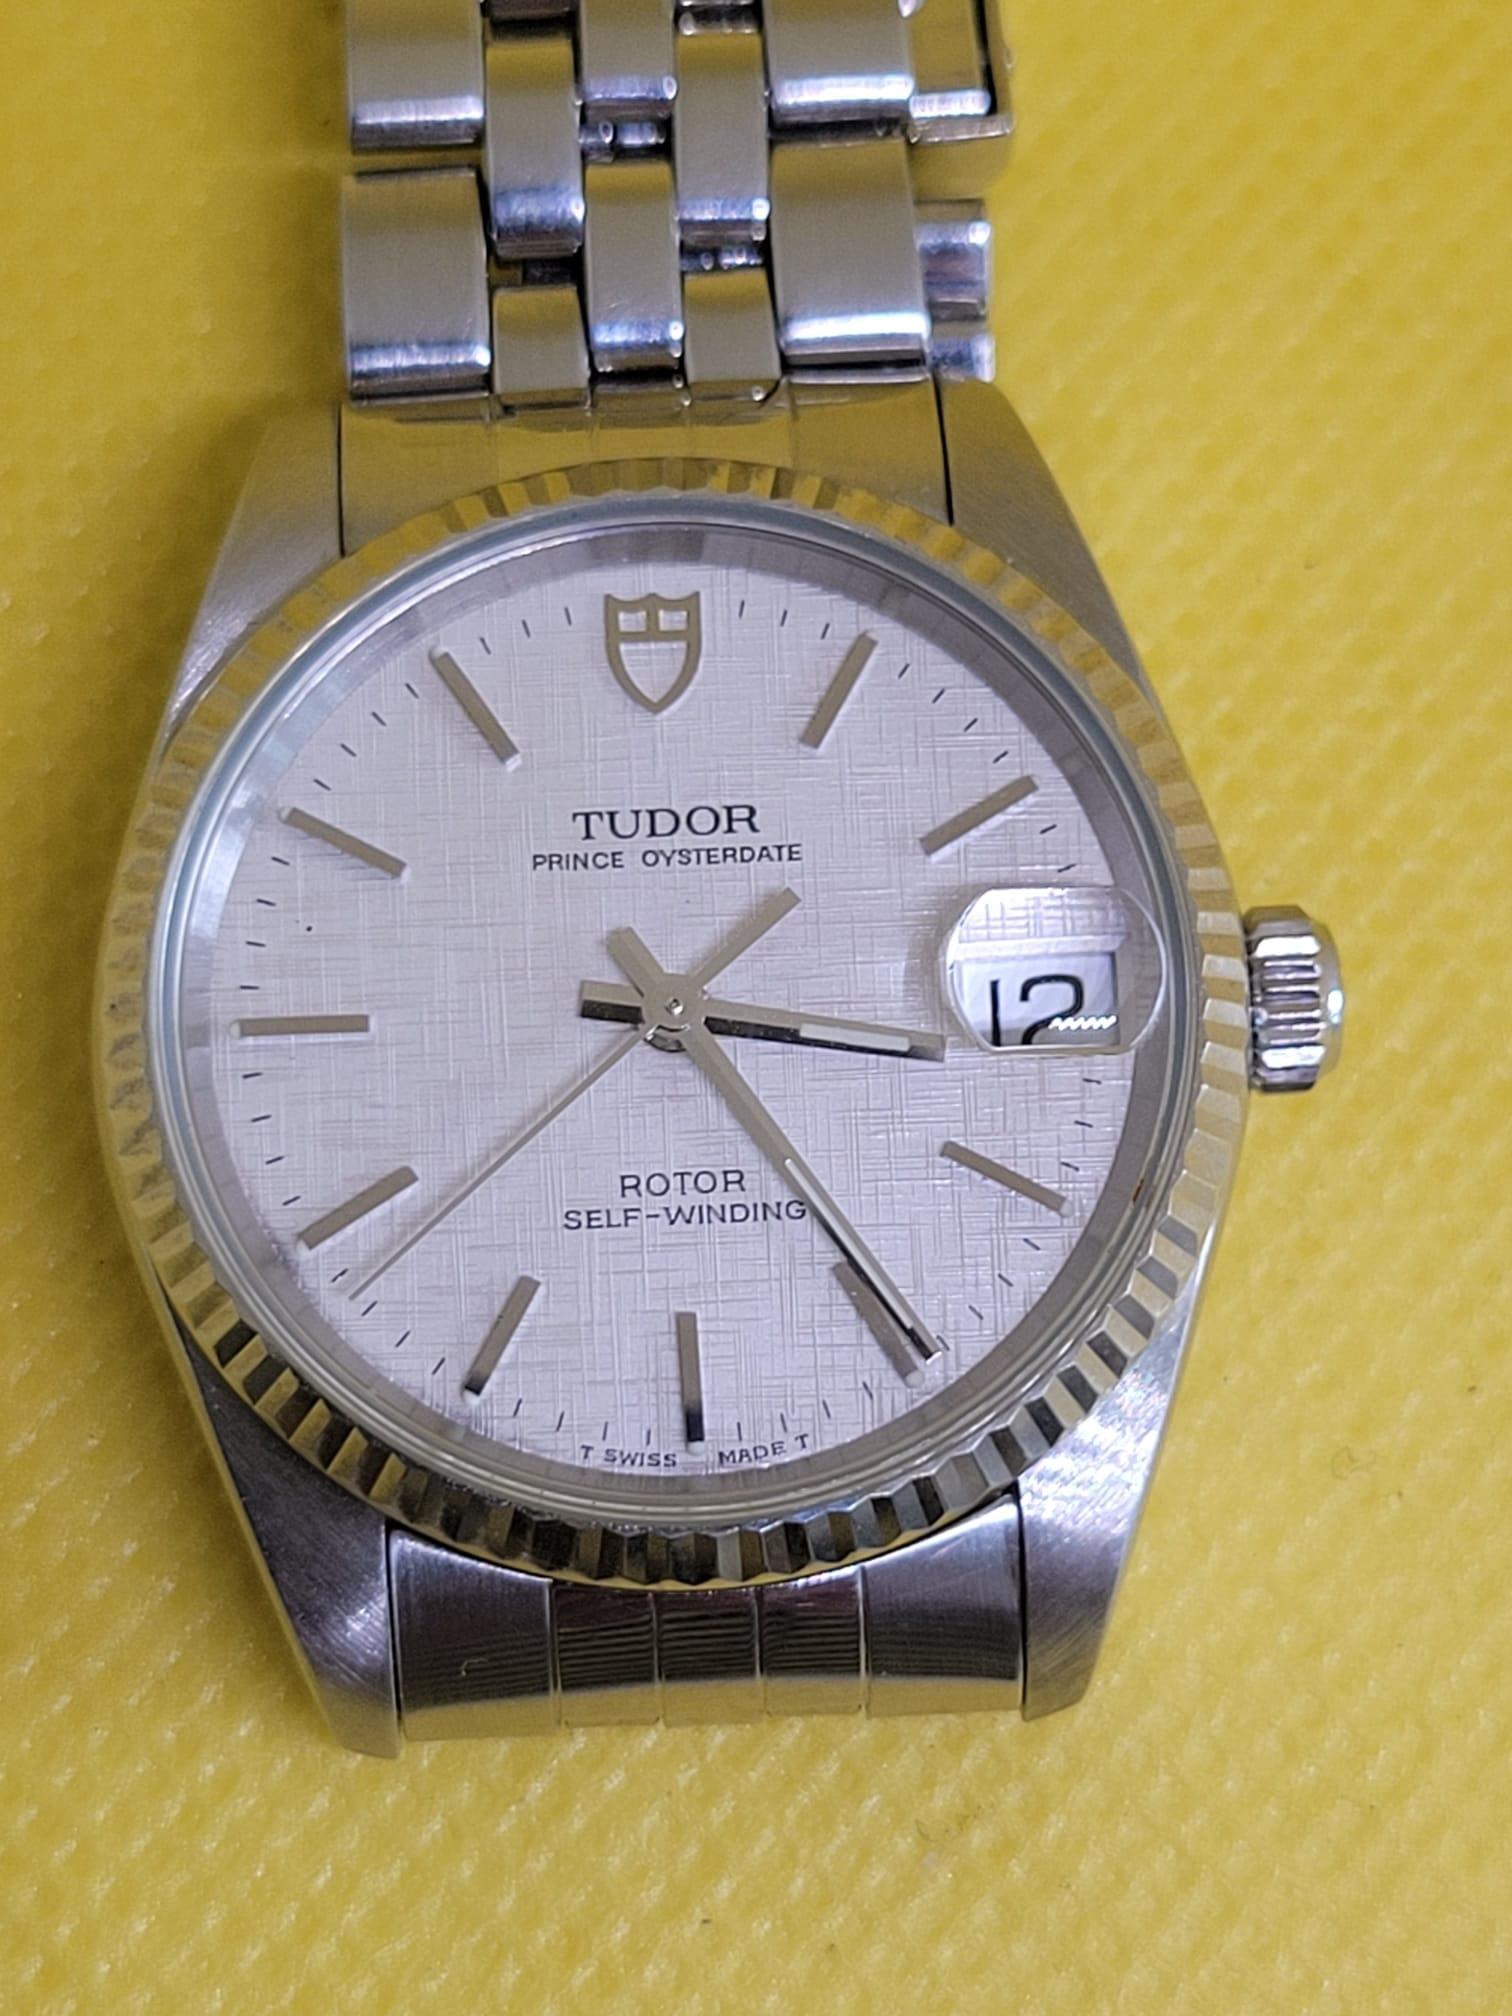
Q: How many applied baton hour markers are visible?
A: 10